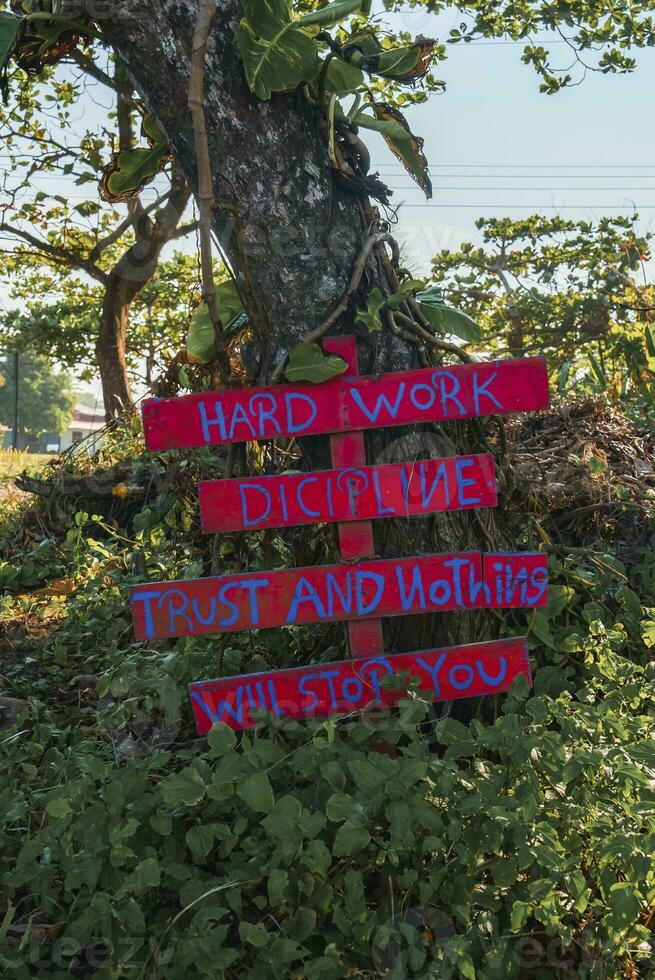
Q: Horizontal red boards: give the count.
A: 4